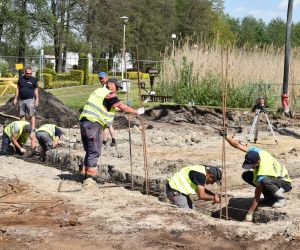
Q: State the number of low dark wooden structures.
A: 1